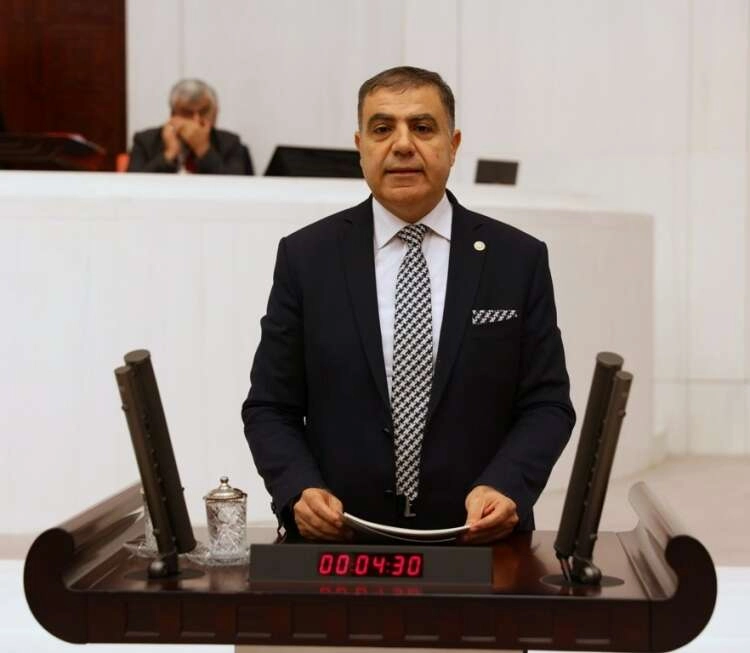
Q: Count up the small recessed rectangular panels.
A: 9